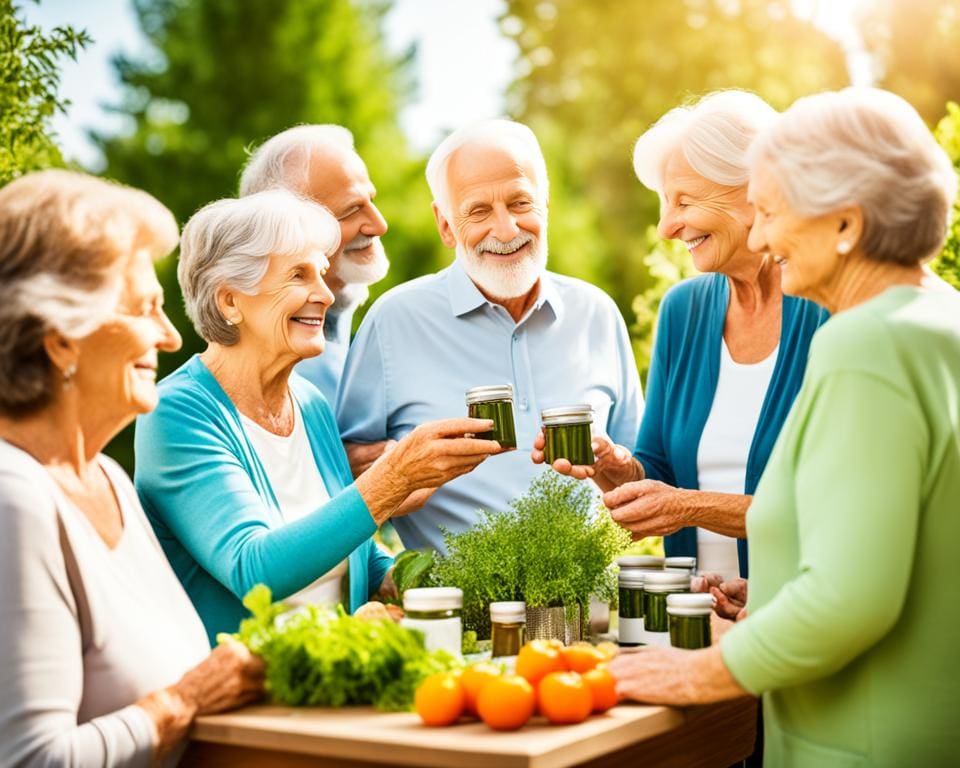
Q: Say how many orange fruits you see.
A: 7